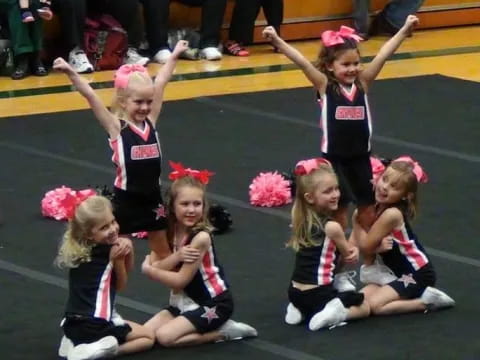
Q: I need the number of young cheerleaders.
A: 6